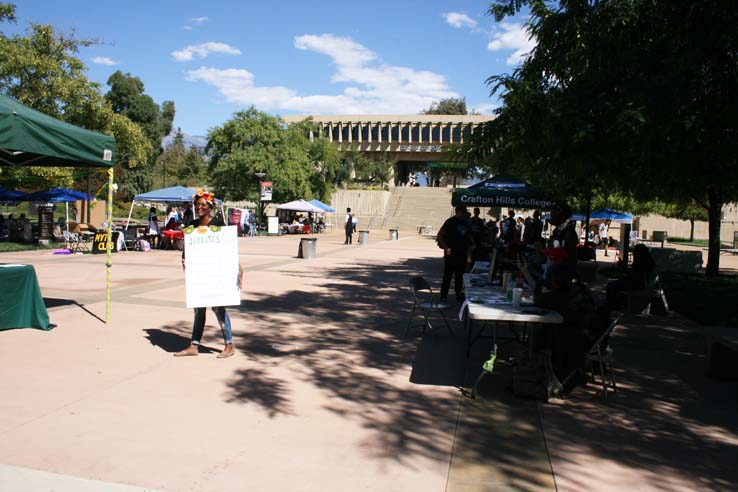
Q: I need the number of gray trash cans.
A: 3